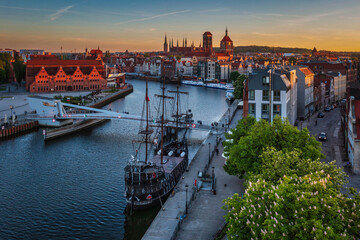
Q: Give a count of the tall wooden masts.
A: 3